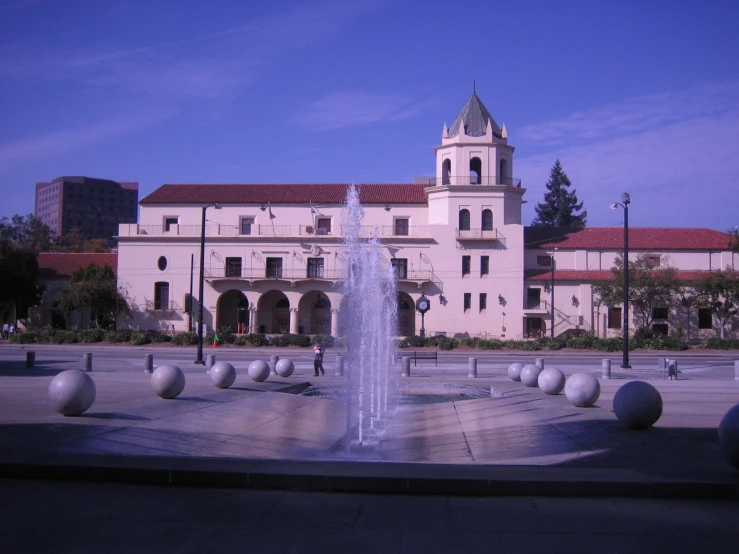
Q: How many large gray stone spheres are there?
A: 11